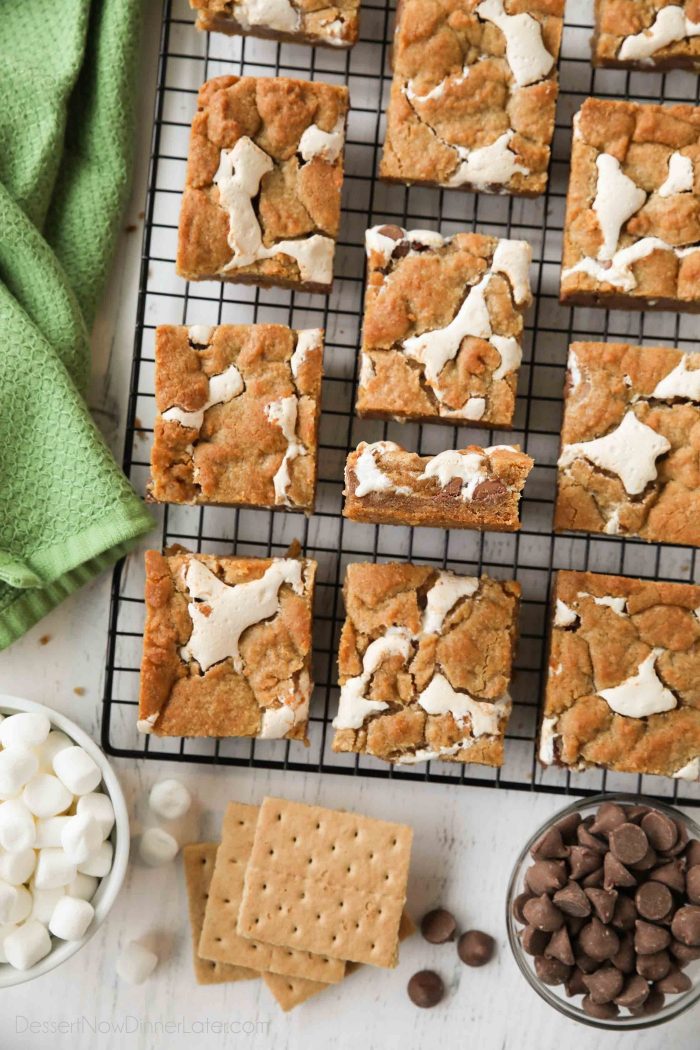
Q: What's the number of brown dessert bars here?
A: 12